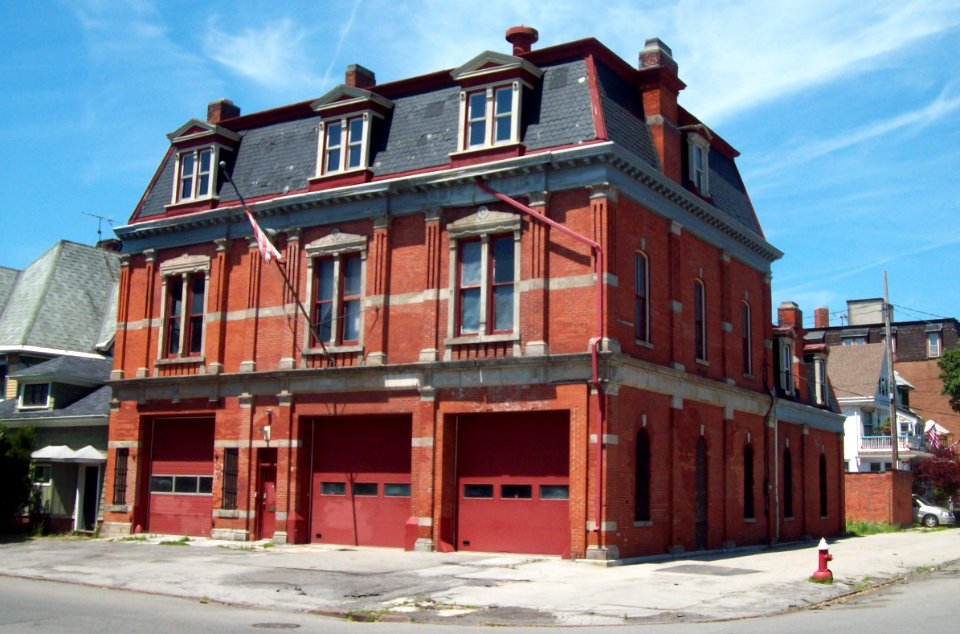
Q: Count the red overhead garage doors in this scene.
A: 3